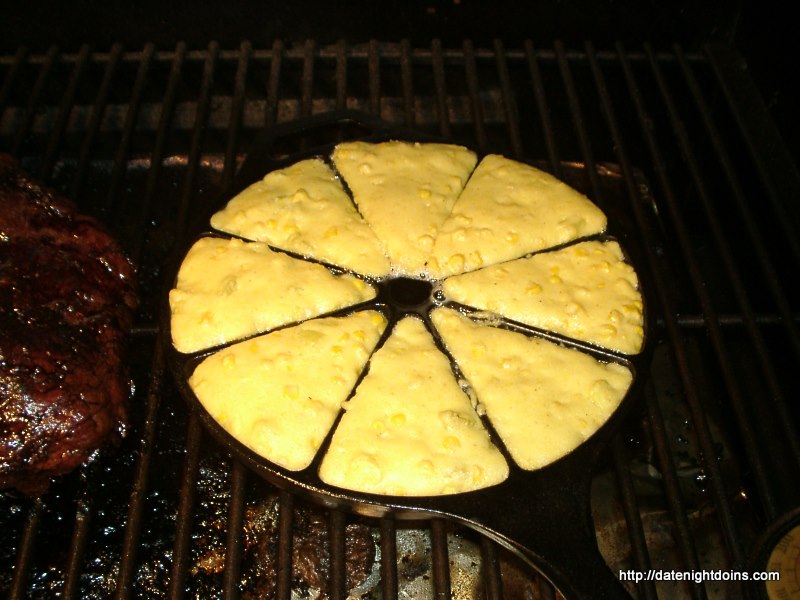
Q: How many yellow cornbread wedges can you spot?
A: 8